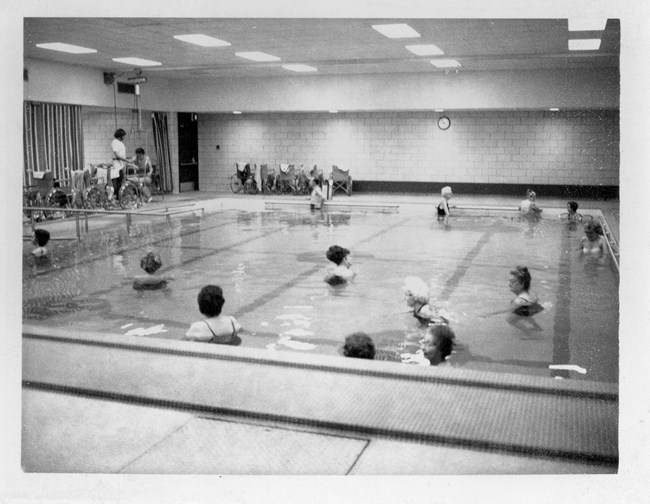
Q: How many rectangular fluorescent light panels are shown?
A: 10